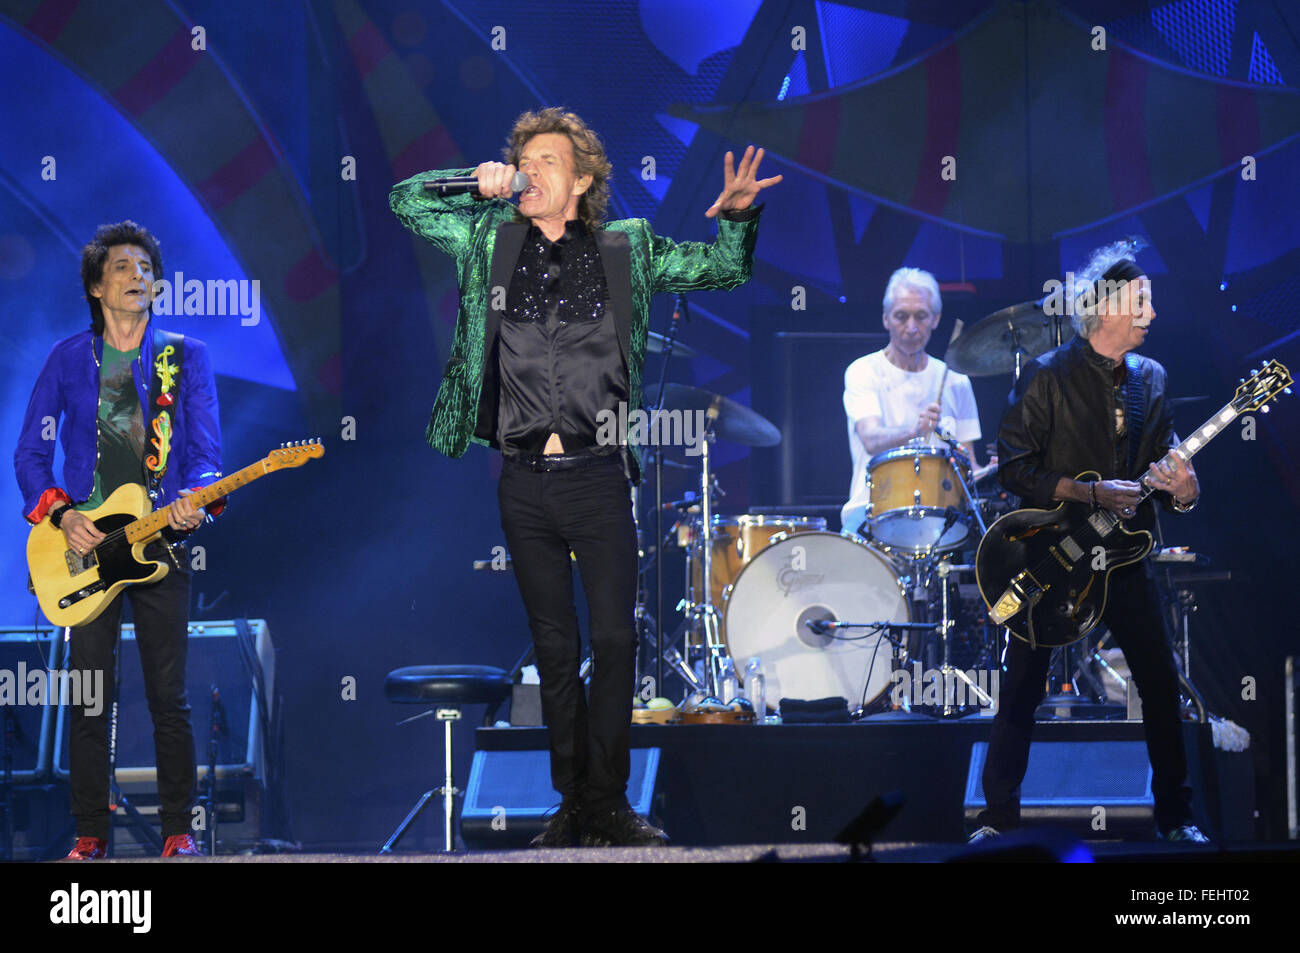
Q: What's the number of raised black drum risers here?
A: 1